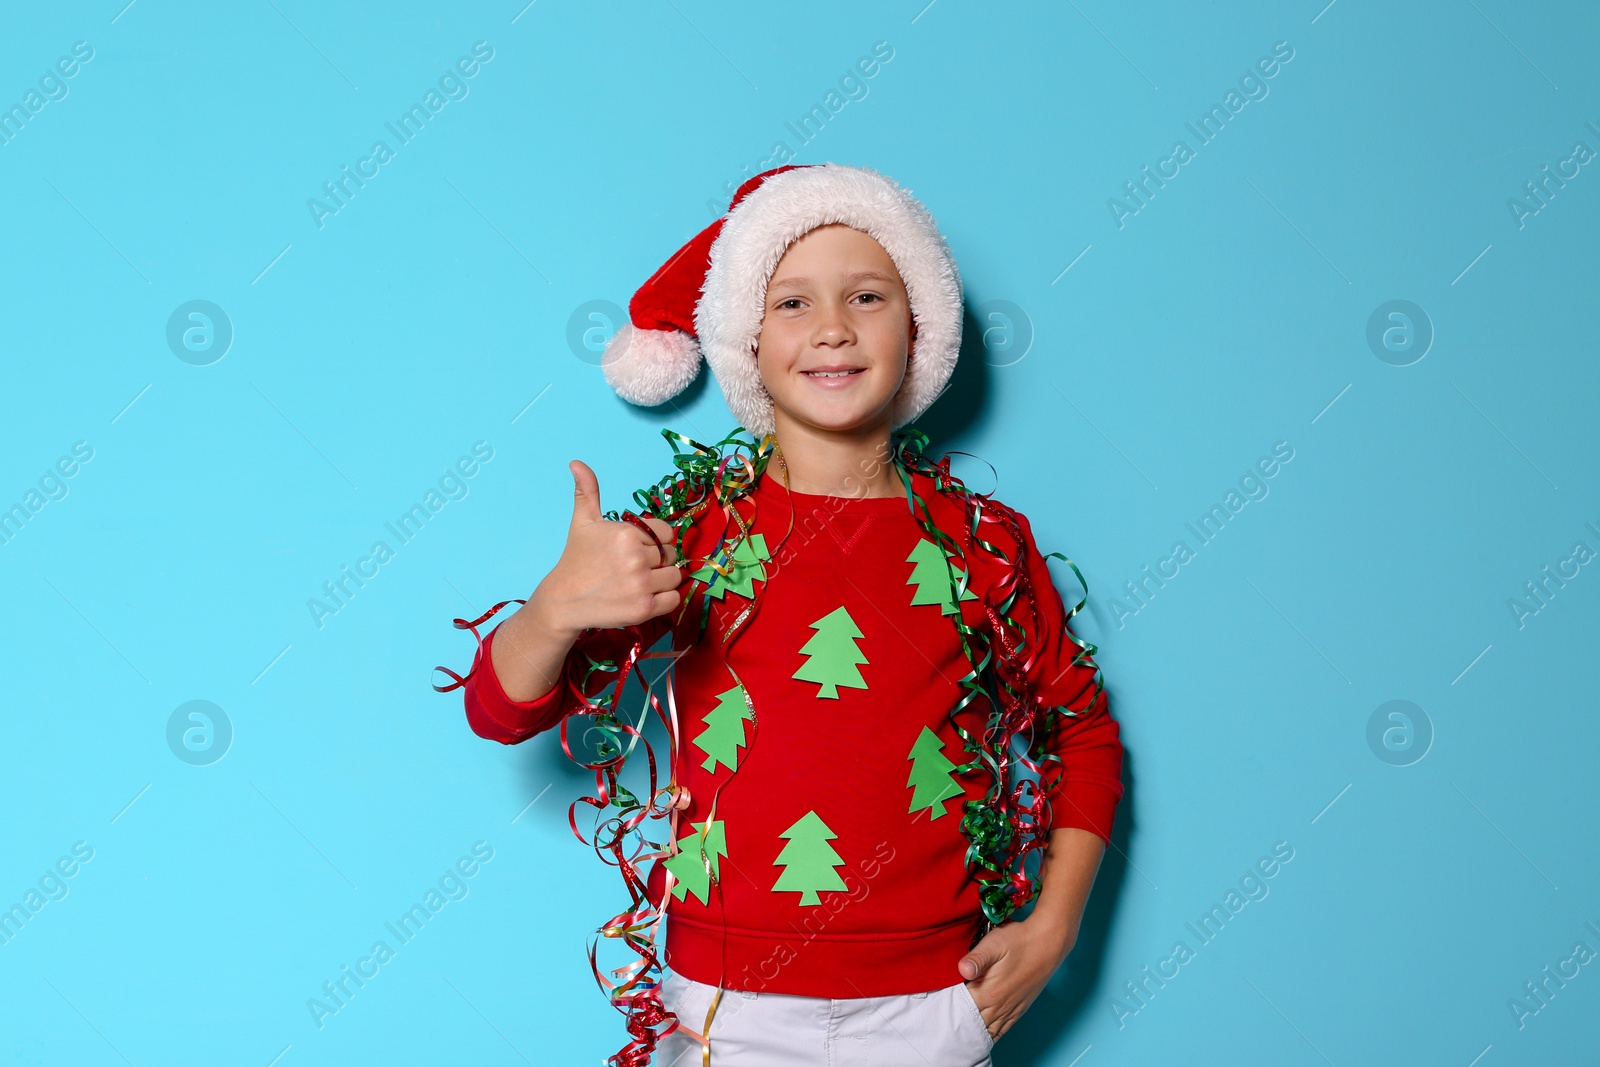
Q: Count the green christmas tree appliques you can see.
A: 7